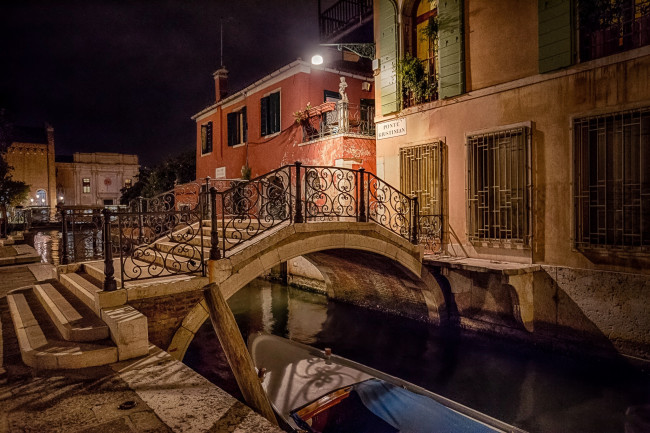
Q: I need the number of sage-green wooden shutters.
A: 3